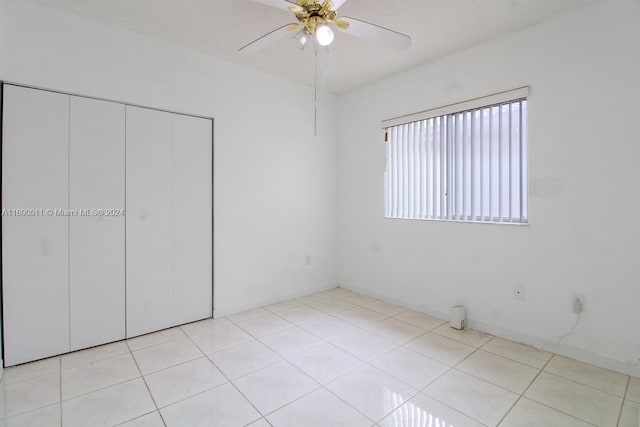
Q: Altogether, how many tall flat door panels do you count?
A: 4